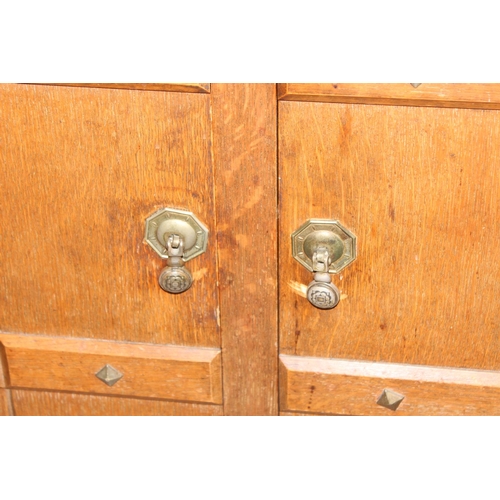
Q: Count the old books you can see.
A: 0